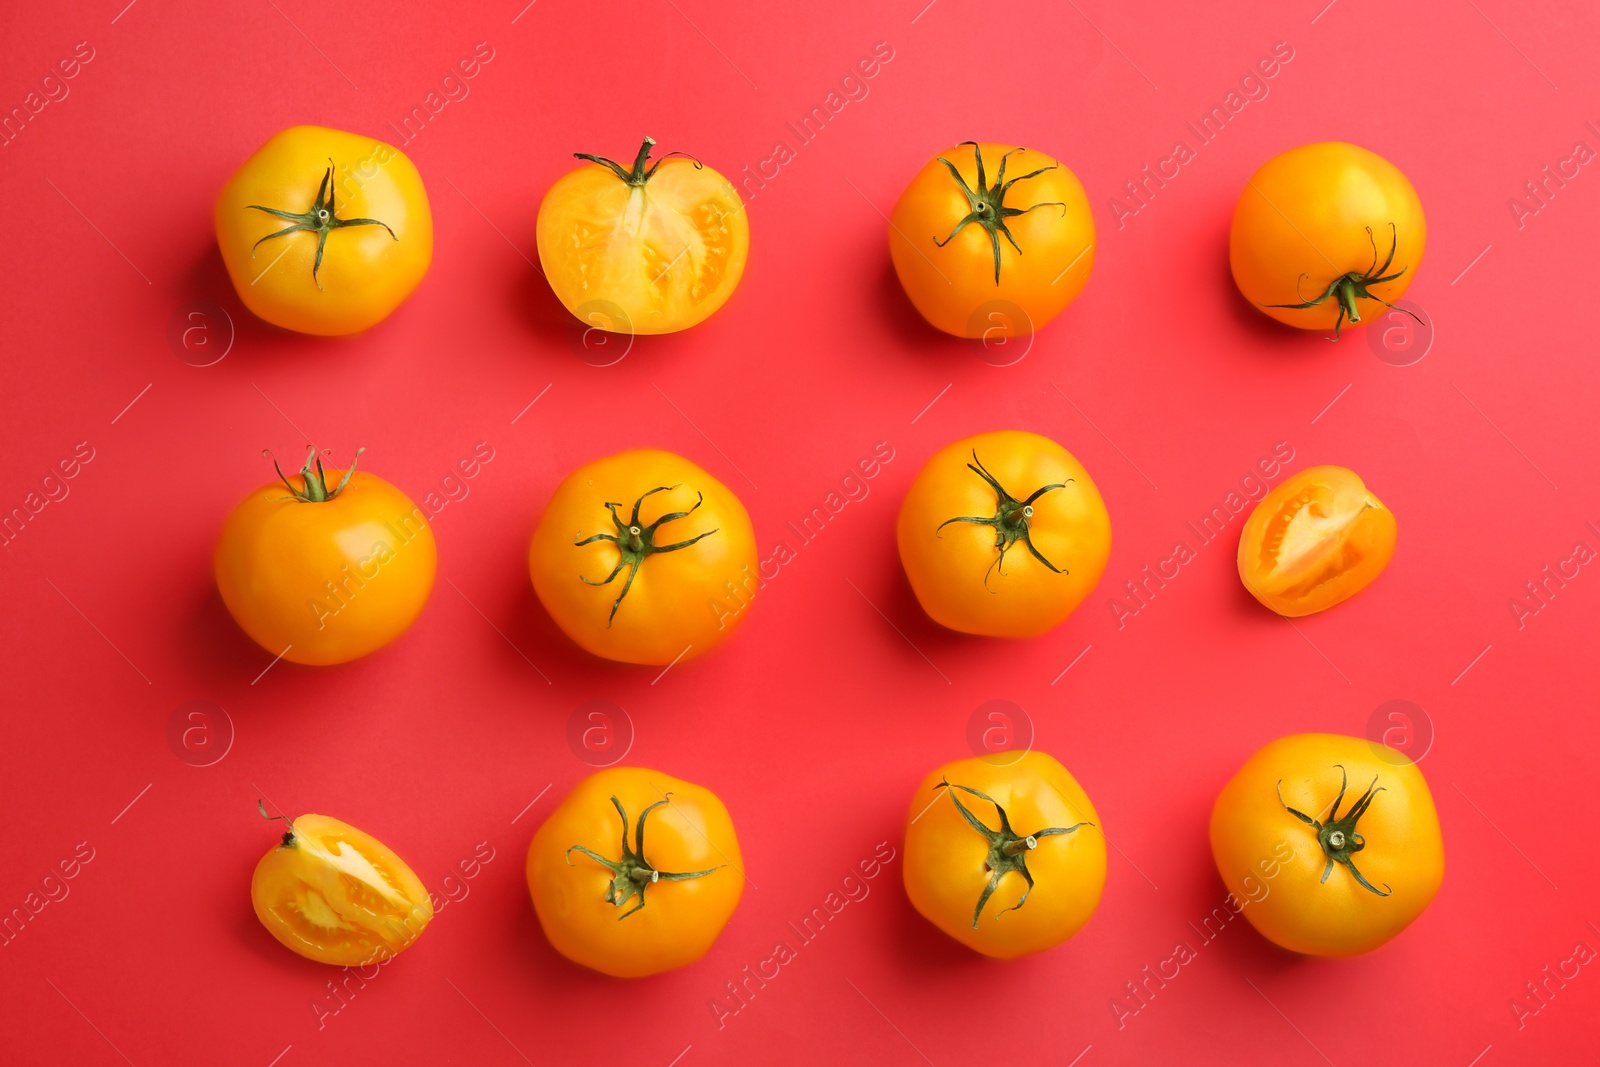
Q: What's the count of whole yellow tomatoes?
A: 9